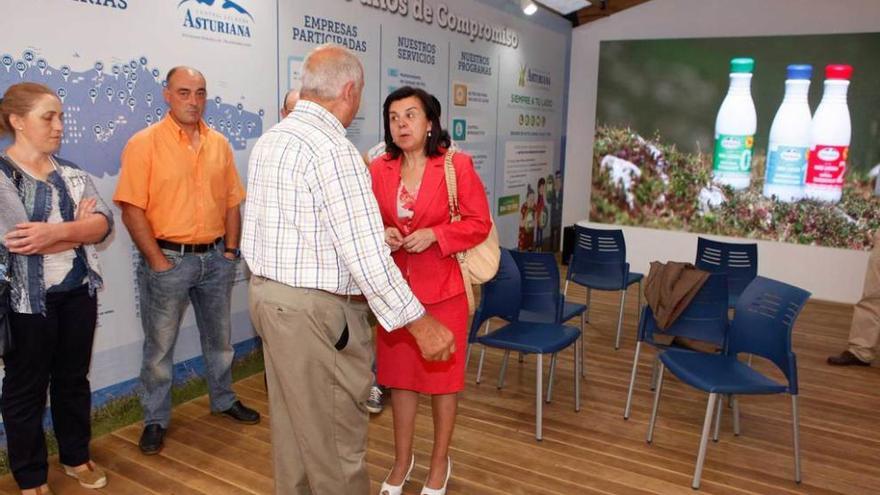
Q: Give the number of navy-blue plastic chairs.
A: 6